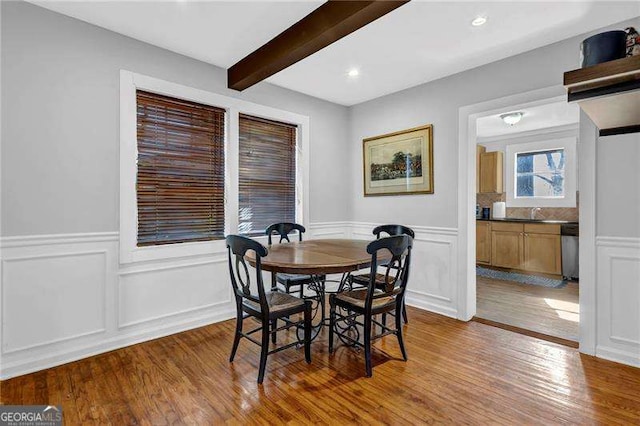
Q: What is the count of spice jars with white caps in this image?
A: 0